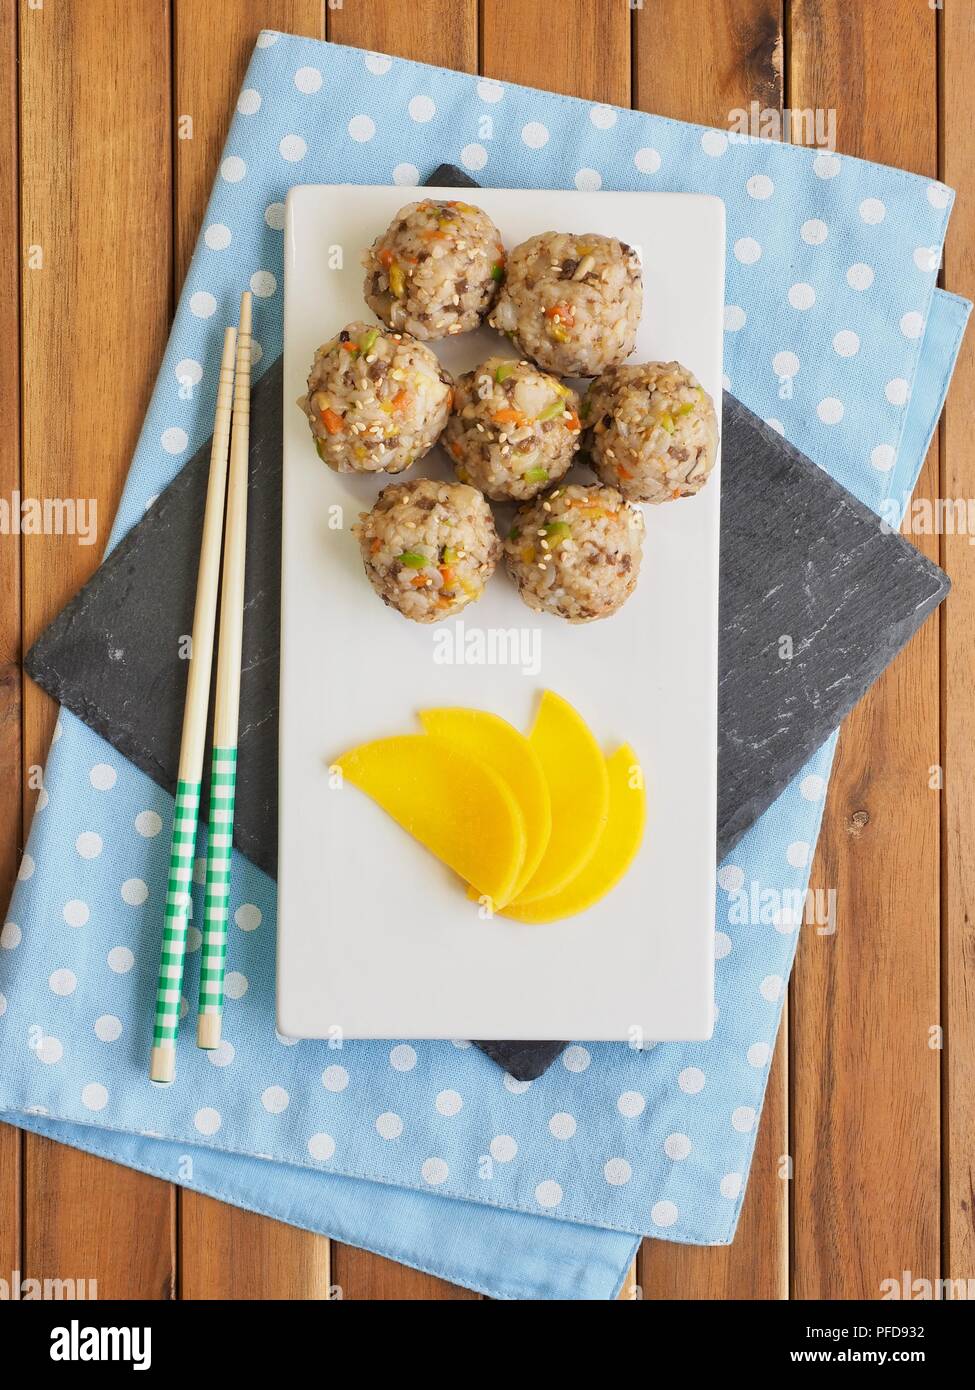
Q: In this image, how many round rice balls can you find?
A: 7